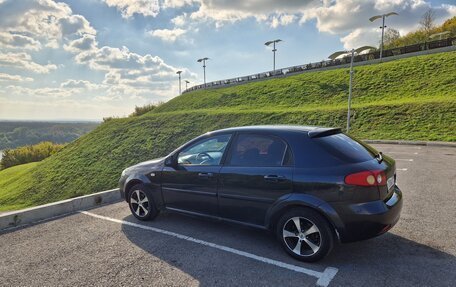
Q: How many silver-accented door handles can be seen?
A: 2